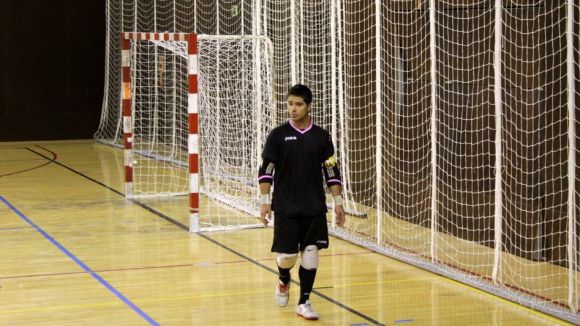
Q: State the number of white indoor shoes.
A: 2